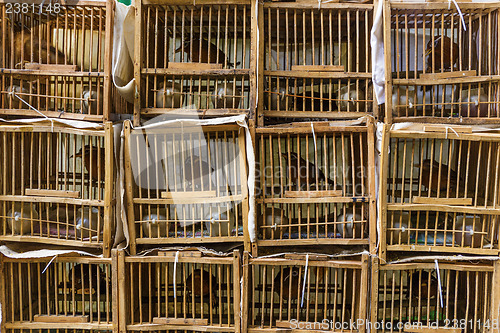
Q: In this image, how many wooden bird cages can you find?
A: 12